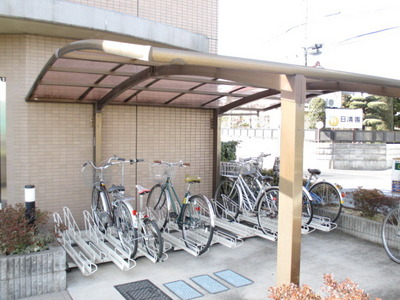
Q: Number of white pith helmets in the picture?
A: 0